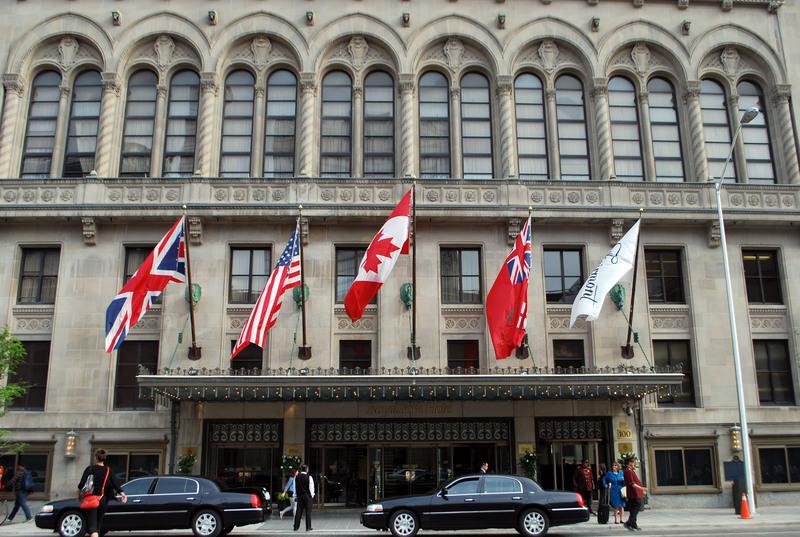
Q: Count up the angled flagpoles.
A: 5